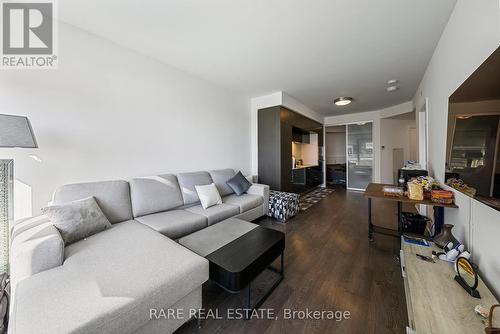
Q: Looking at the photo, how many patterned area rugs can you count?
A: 1